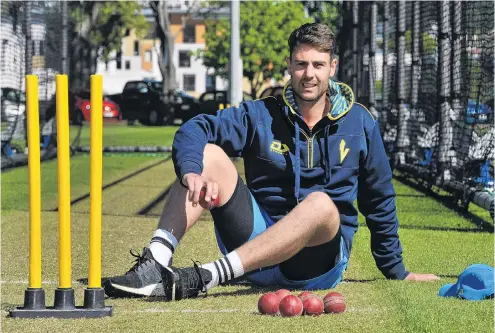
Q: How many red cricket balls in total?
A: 7